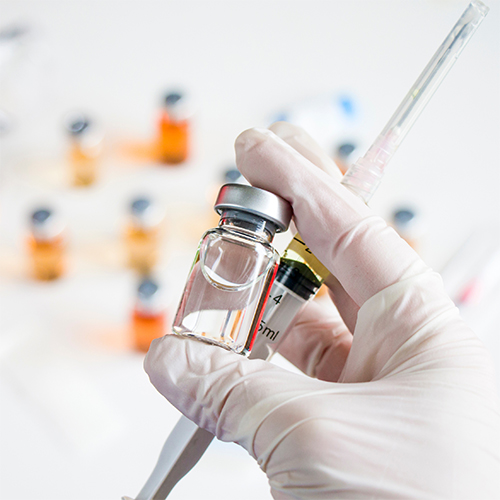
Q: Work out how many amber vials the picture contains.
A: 8